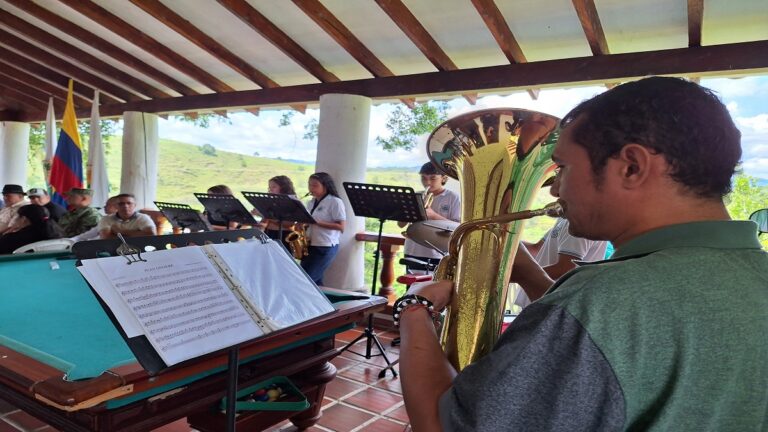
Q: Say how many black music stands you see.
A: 5